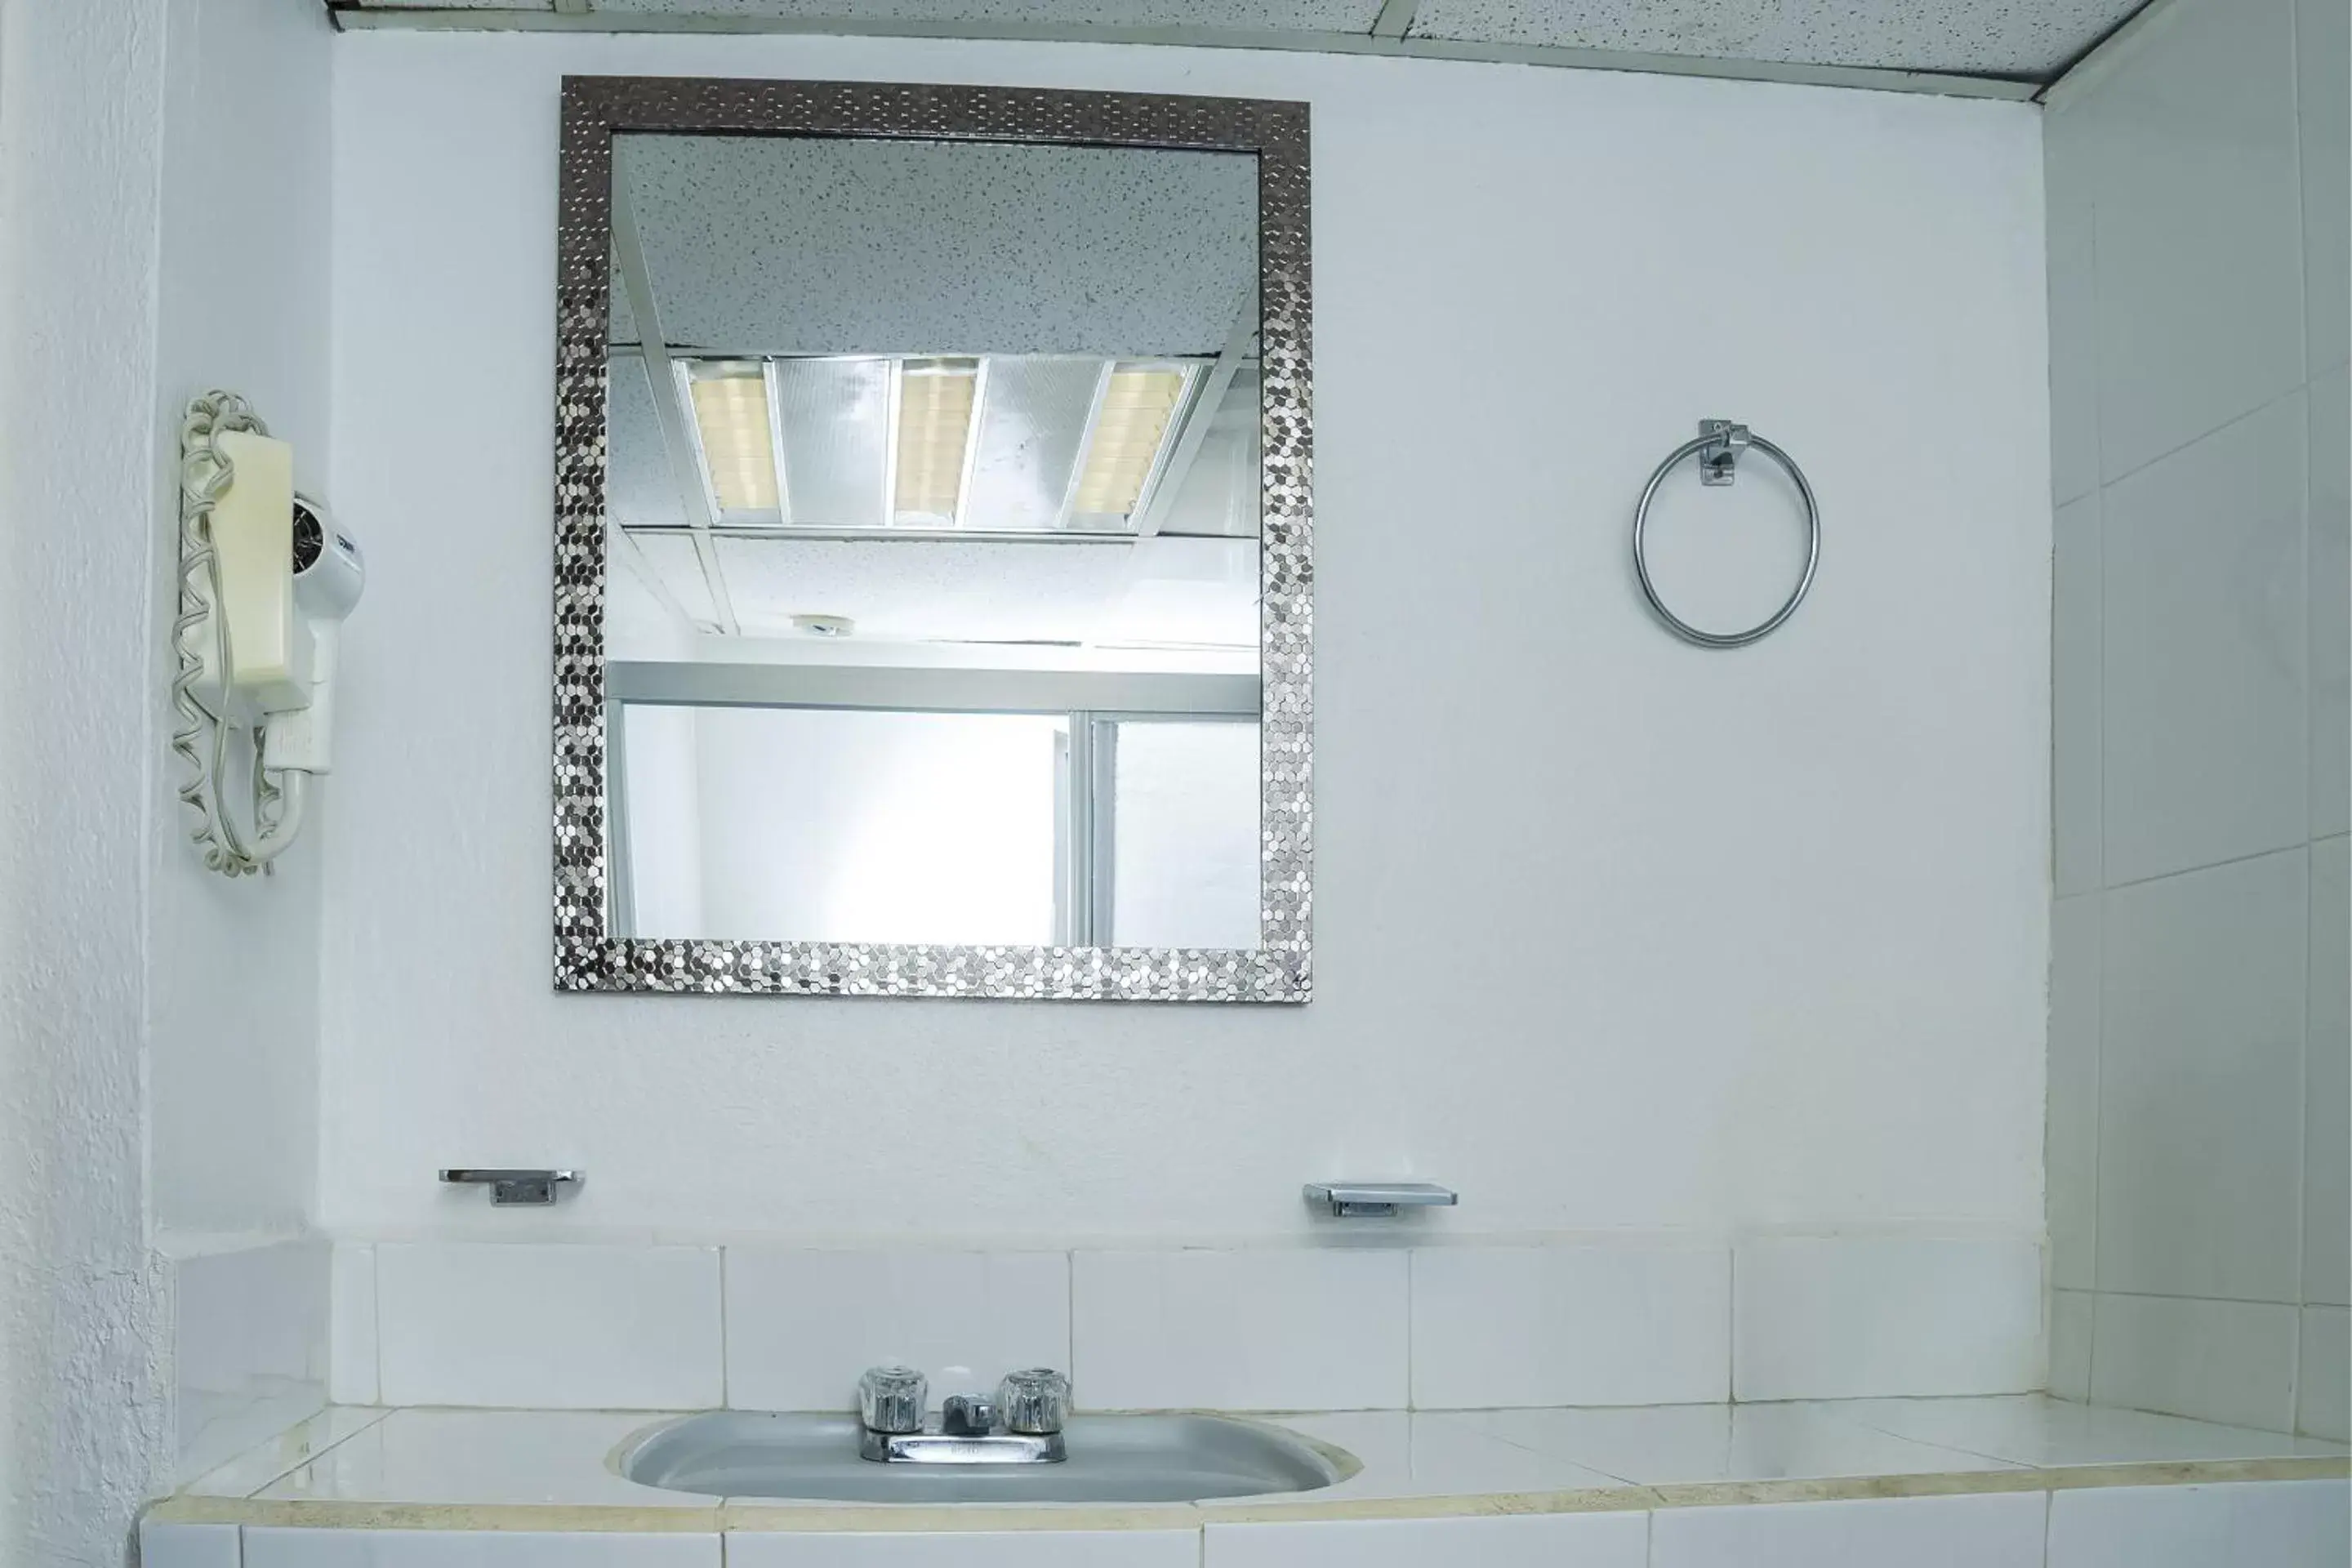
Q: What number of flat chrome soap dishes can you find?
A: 2